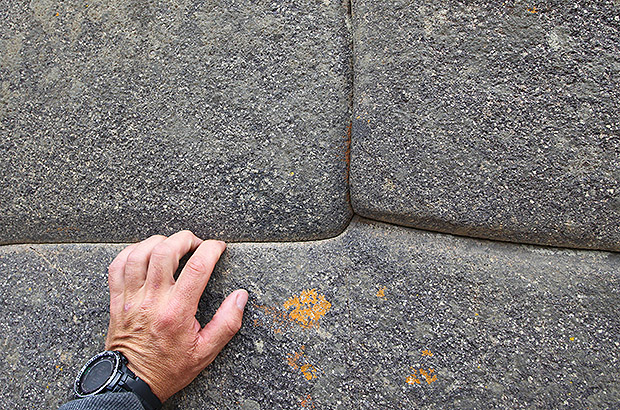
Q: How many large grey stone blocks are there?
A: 3